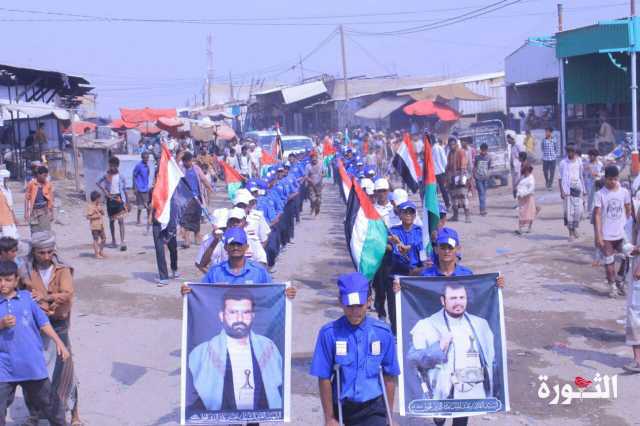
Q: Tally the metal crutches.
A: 2